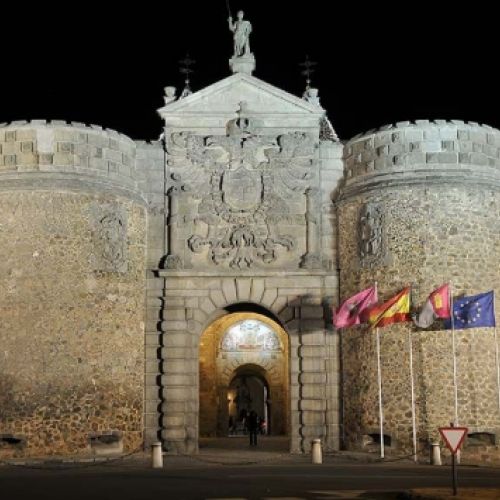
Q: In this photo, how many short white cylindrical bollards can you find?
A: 3